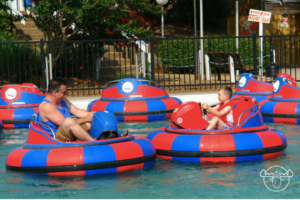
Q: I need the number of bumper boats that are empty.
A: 4